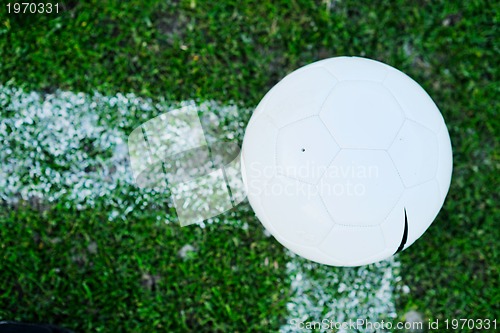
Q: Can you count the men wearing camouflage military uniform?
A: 0